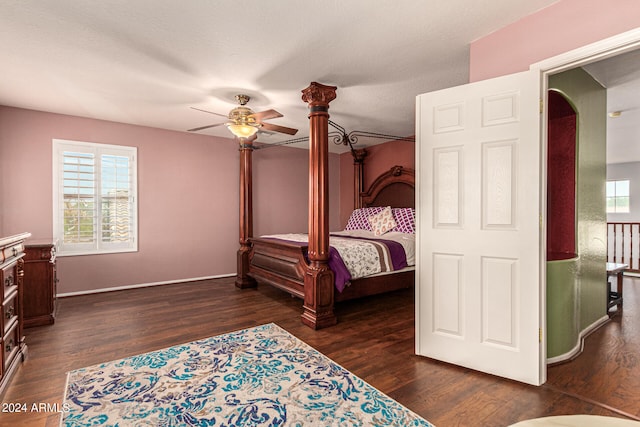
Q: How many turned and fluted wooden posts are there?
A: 3